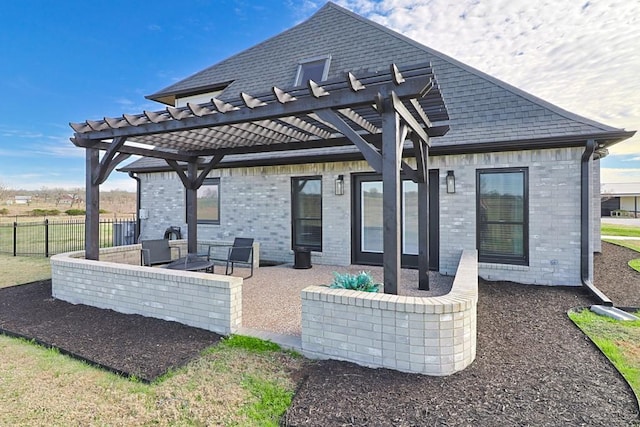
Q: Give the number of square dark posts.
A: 4